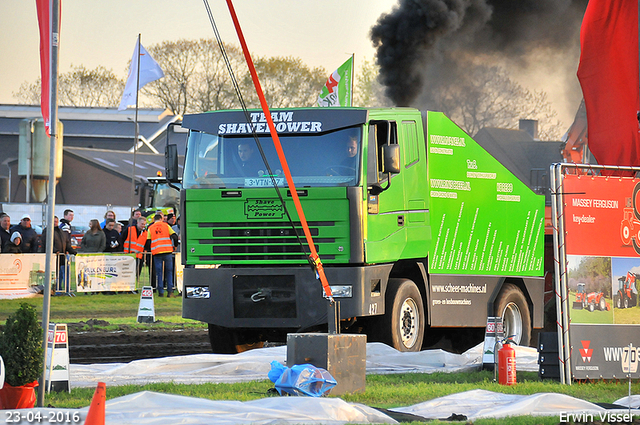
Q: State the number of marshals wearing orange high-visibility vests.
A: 2